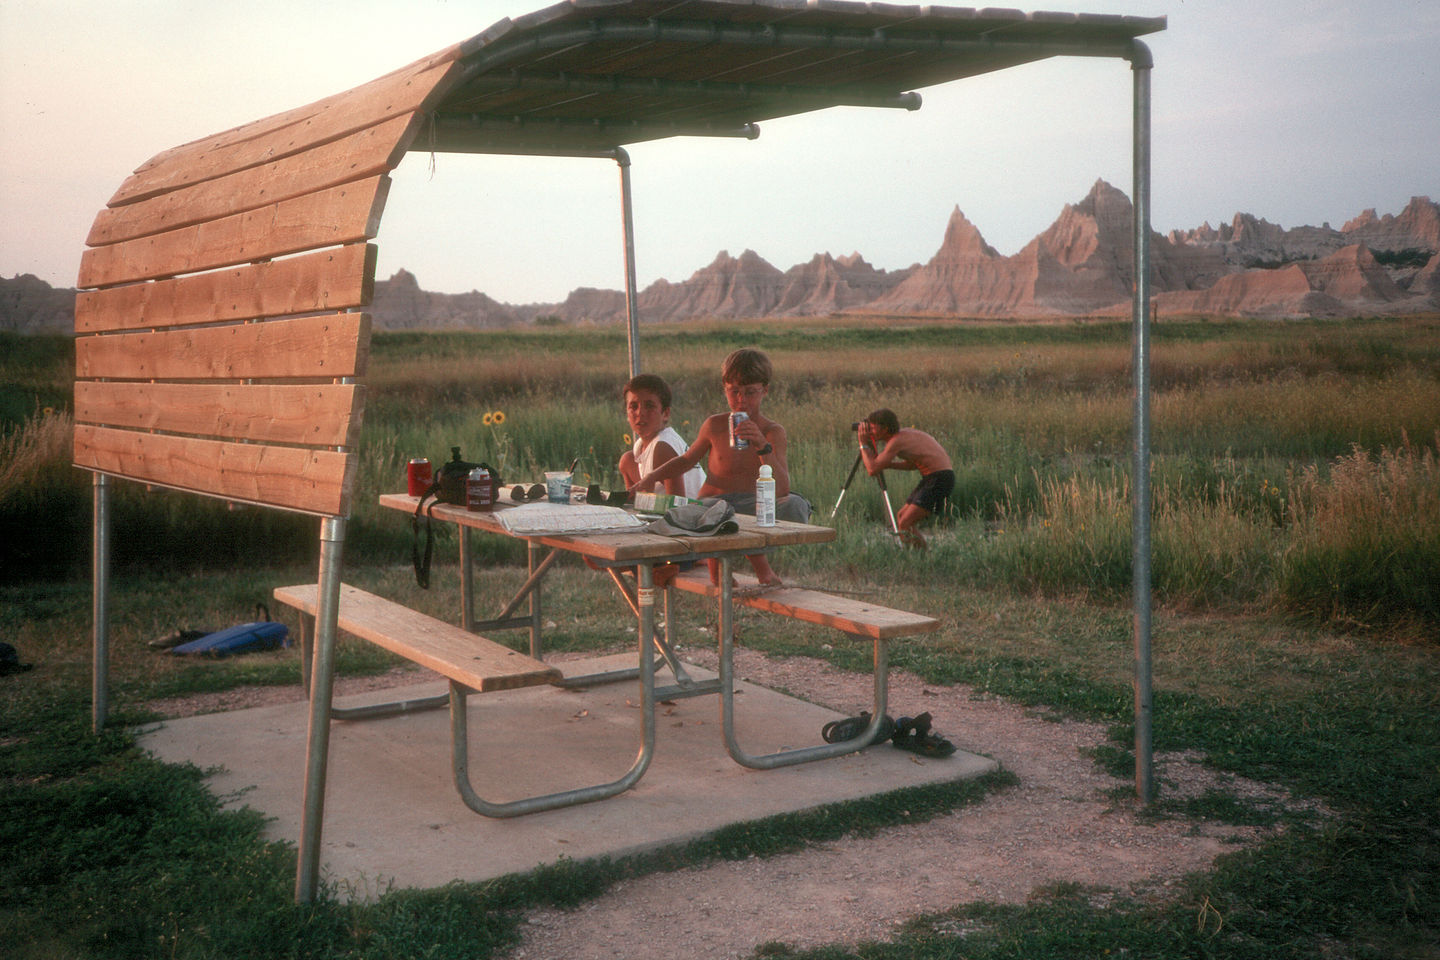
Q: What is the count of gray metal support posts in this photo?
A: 4